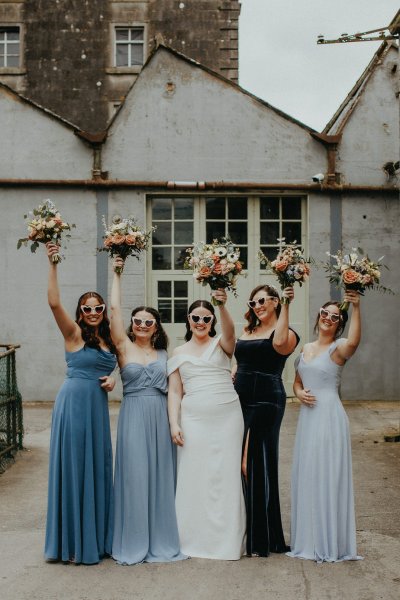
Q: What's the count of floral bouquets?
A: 5